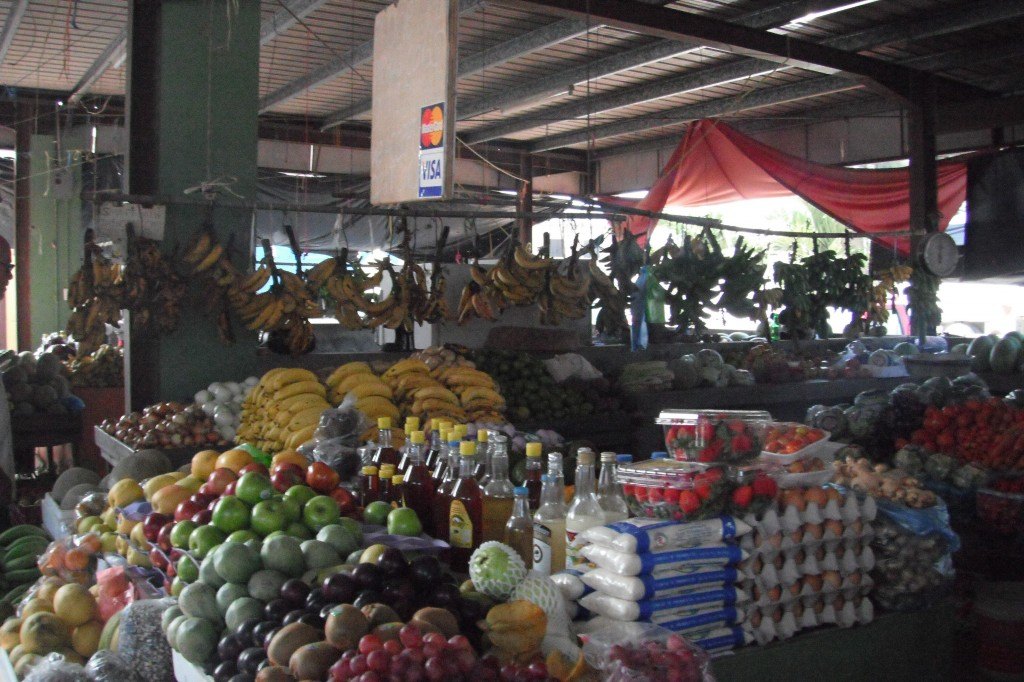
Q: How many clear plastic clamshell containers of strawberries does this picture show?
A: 3